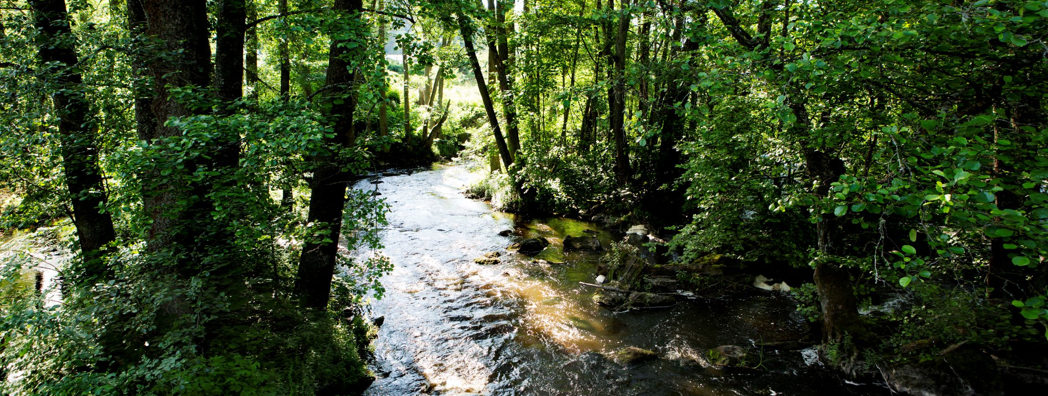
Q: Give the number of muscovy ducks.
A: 0